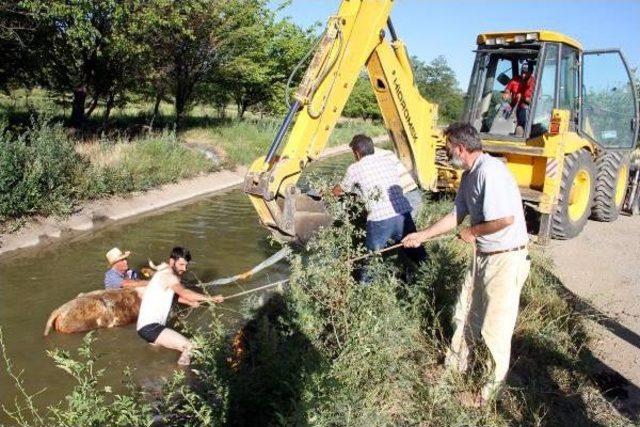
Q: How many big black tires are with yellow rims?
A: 2